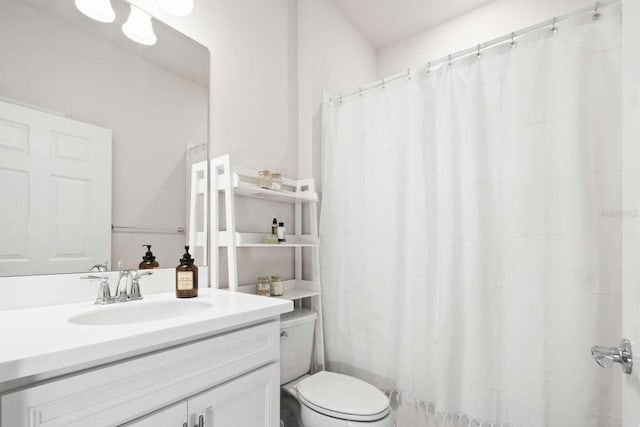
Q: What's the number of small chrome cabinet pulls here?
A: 2